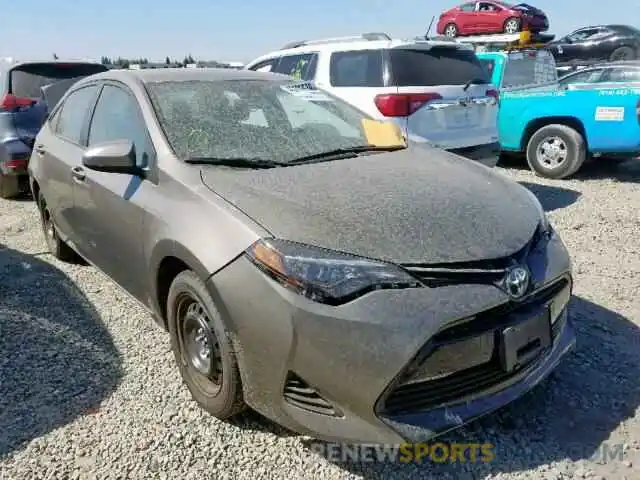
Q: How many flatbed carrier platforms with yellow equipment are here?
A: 1